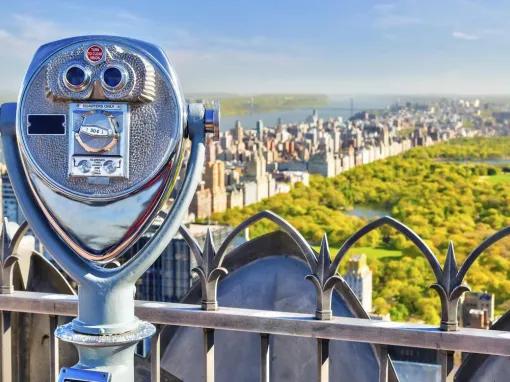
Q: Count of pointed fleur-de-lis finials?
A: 4